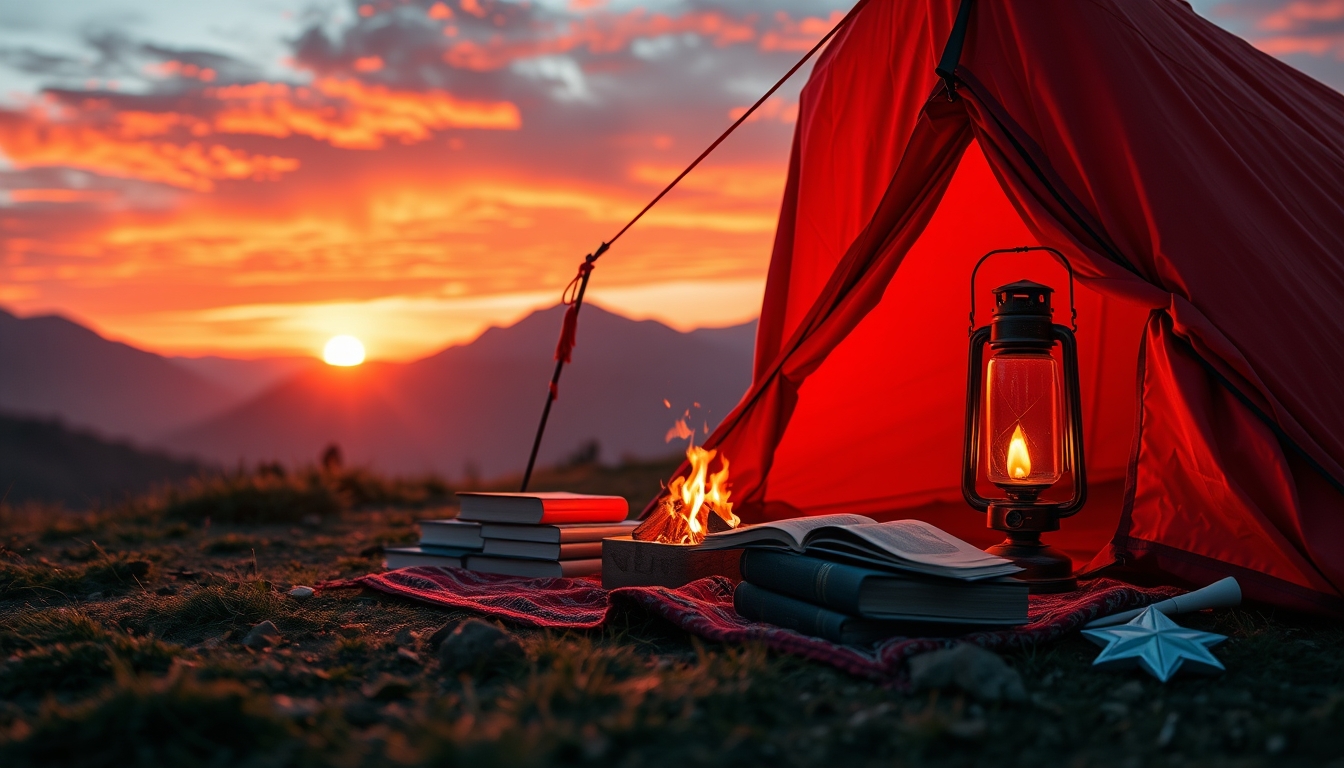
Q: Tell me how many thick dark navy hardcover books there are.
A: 2